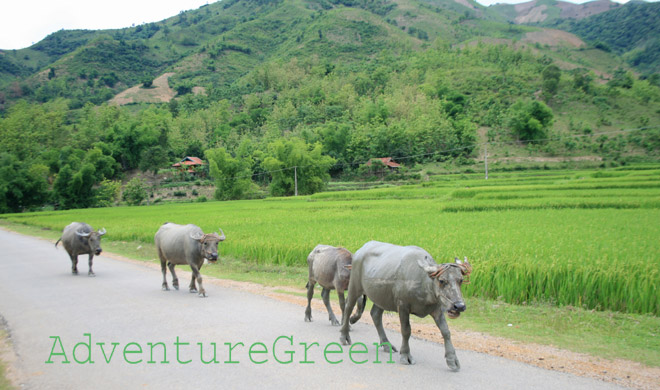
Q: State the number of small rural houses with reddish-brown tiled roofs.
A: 2